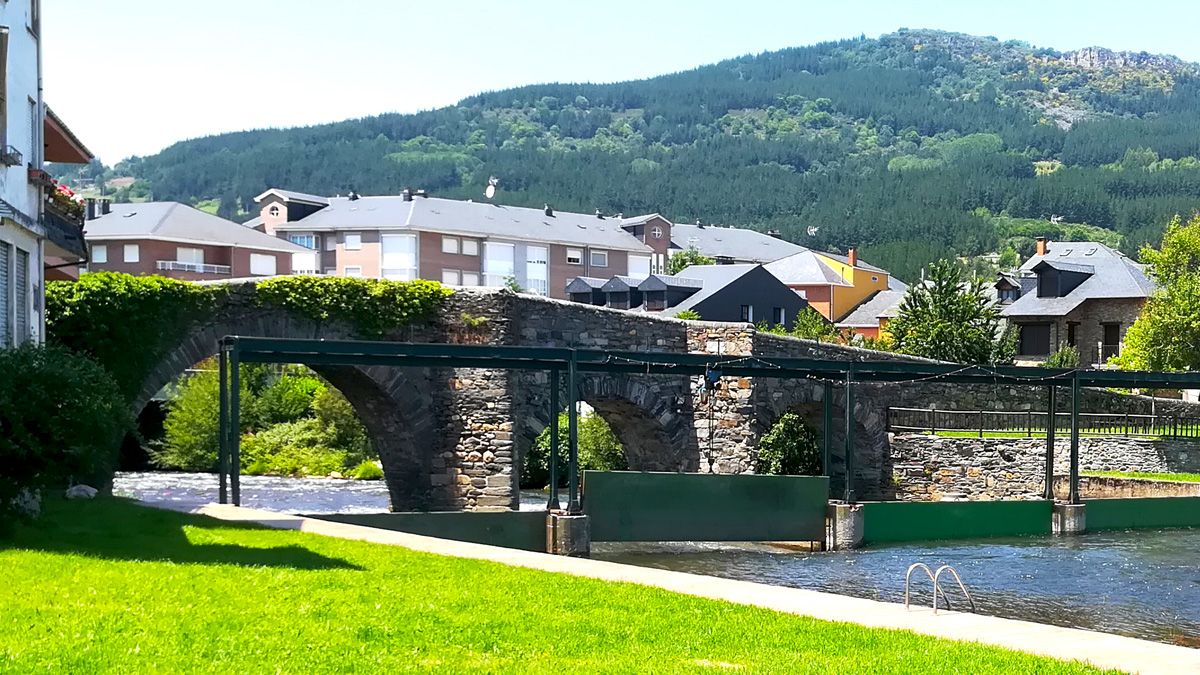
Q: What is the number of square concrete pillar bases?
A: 3